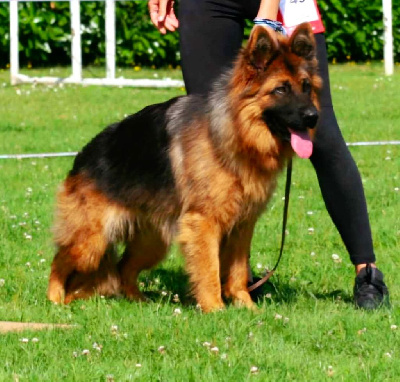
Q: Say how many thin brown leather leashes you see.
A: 1